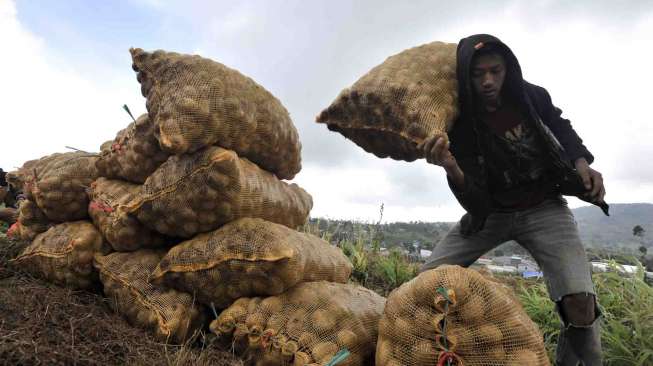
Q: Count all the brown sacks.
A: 12